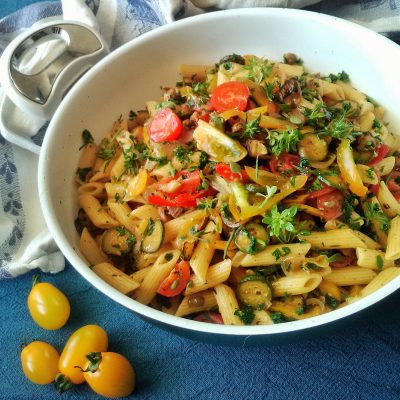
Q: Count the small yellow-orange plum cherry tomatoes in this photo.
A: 4